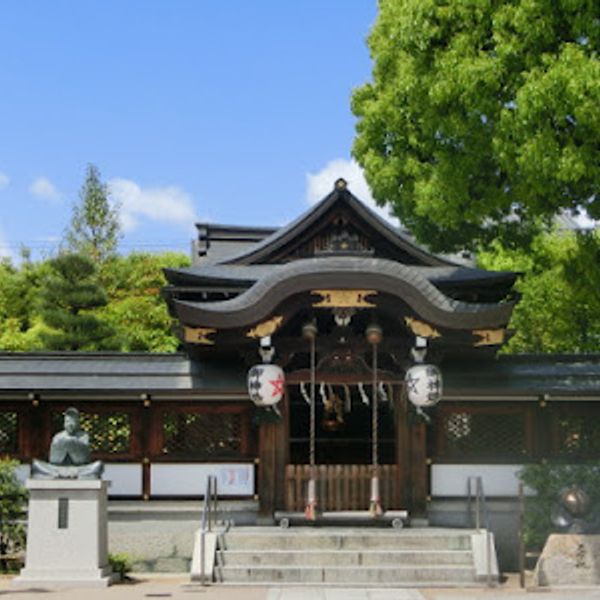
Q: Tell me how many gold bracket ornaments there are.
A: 5